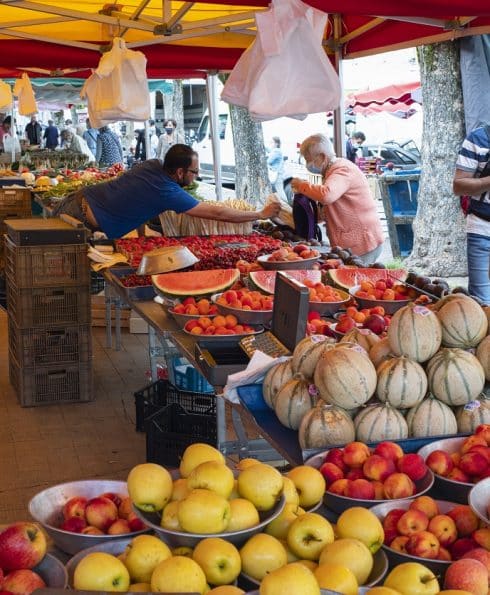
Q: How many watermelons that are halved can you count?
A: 3